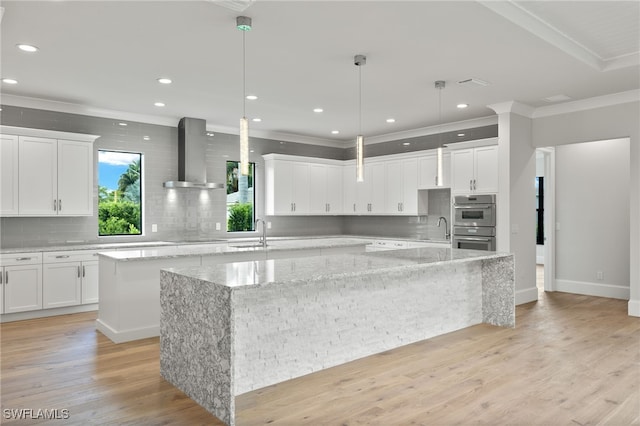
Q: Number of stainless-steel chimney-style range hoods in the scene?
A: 1